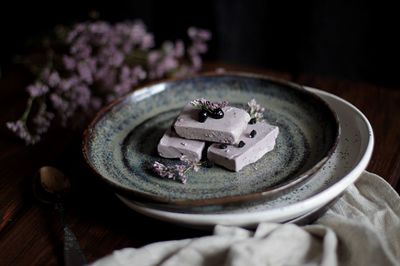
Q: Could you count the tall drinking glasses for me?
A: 0